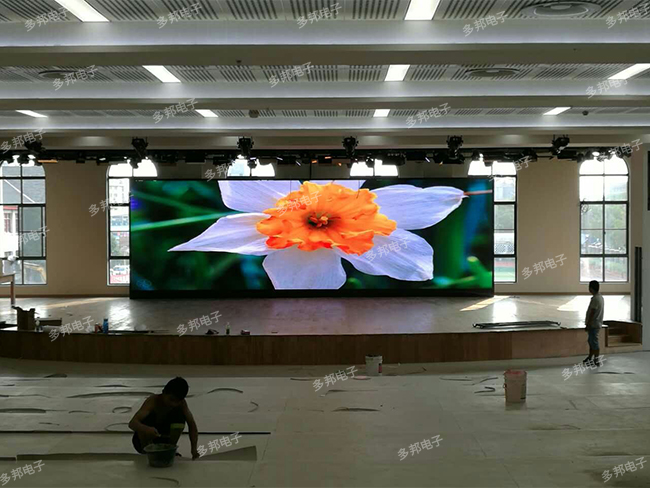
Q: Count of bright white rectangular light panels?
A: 9